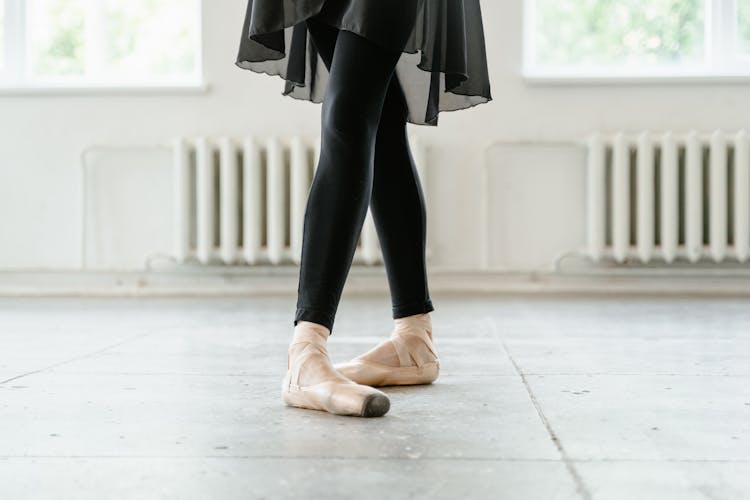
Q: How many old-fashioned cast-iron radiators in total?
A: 2